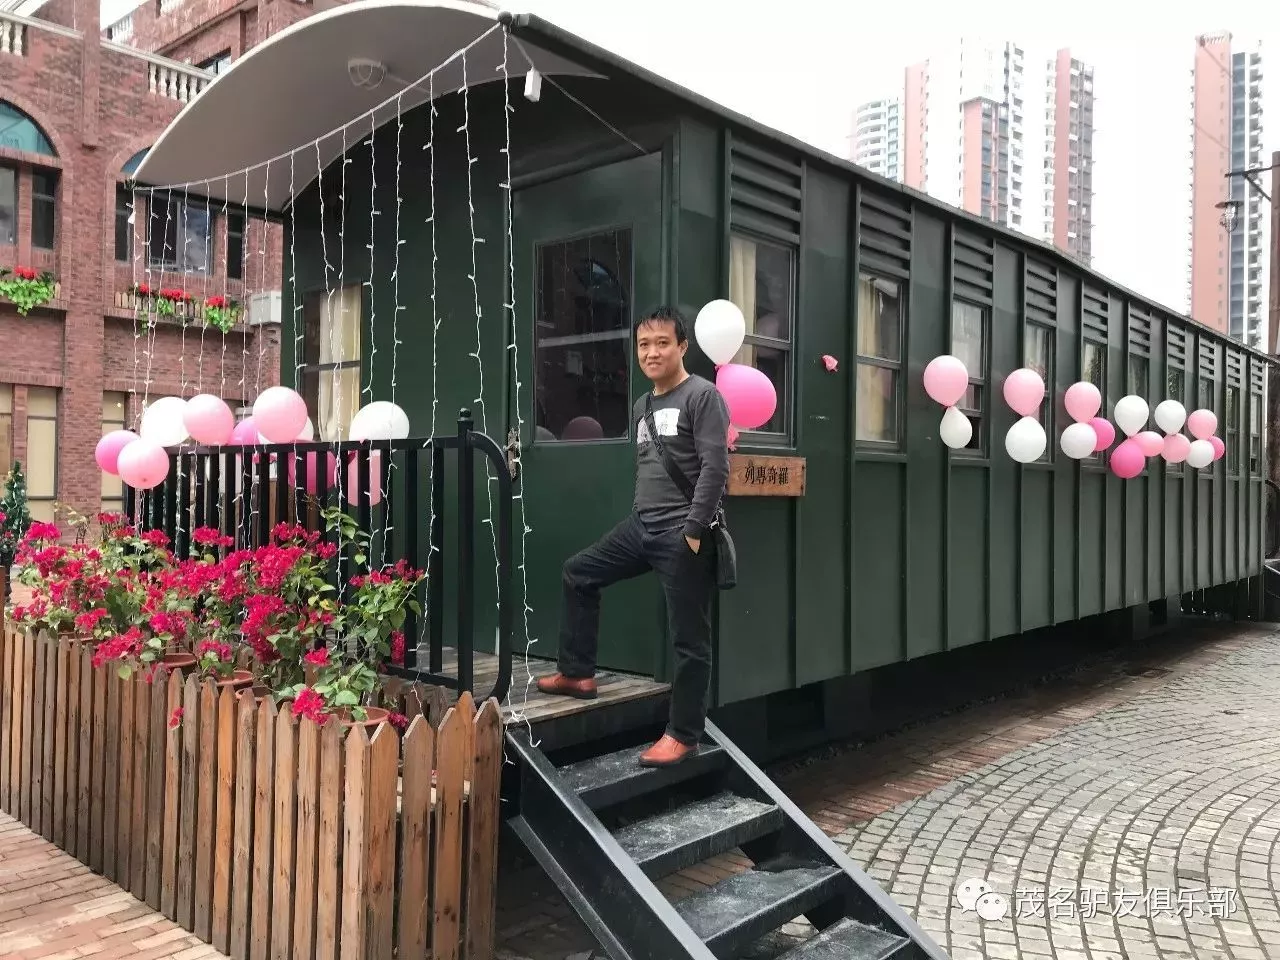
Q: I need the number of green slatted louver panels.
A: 10